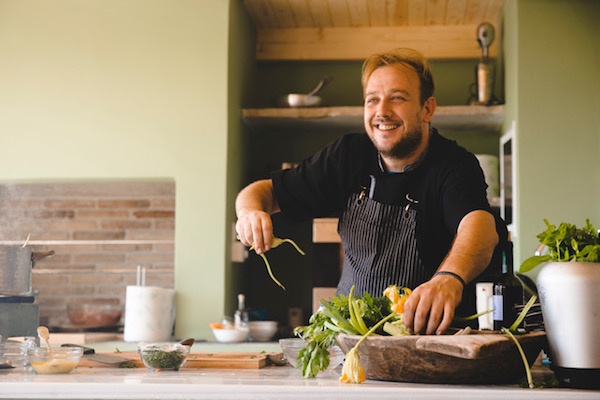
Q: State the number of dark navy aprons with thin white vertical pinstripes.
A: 1